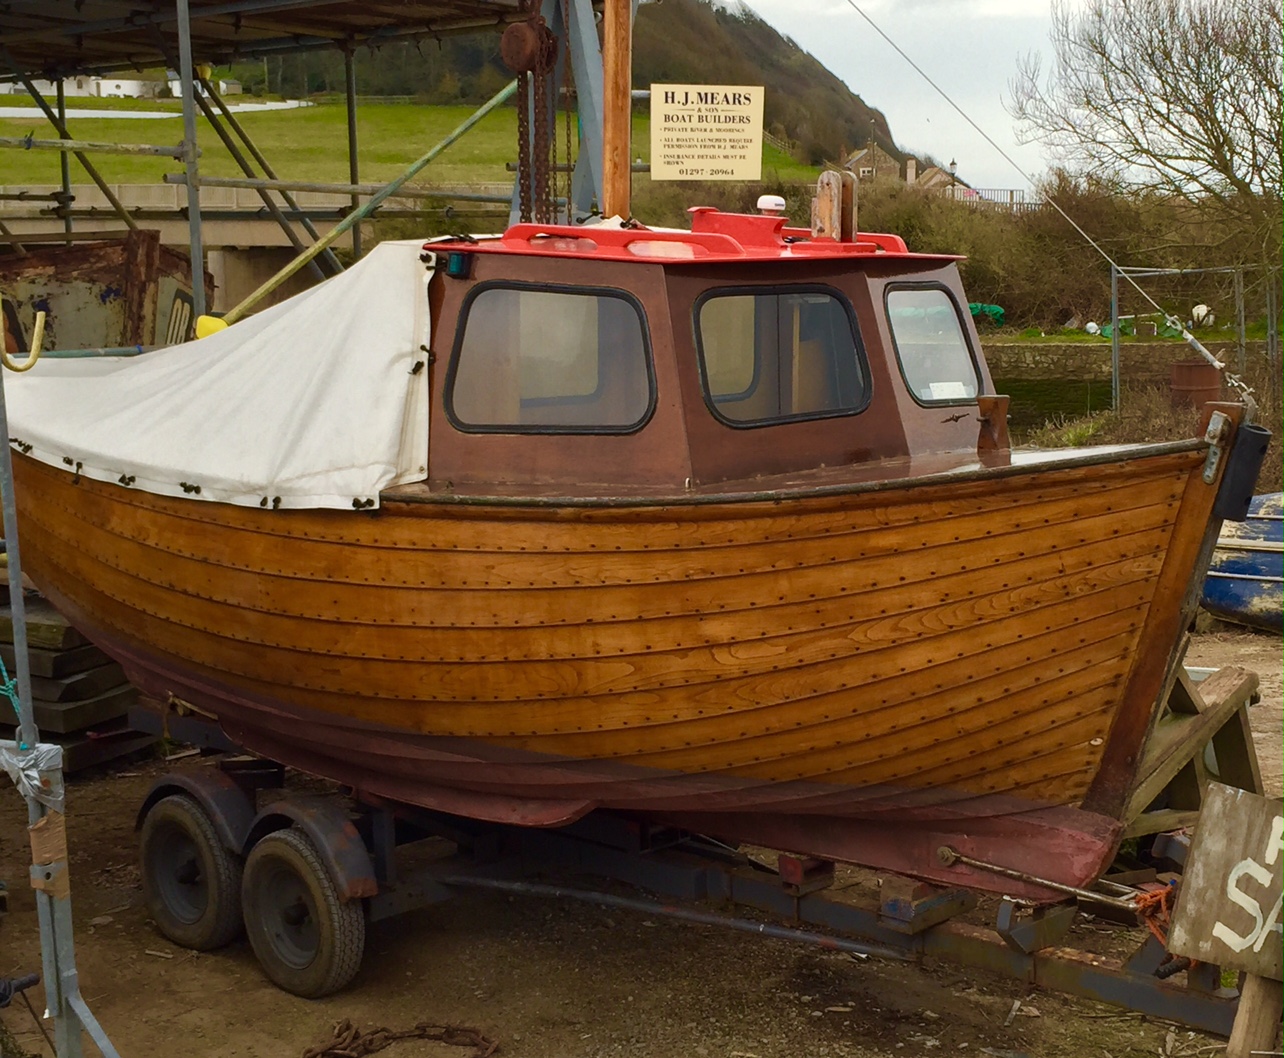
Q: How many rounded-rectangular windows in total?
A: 3